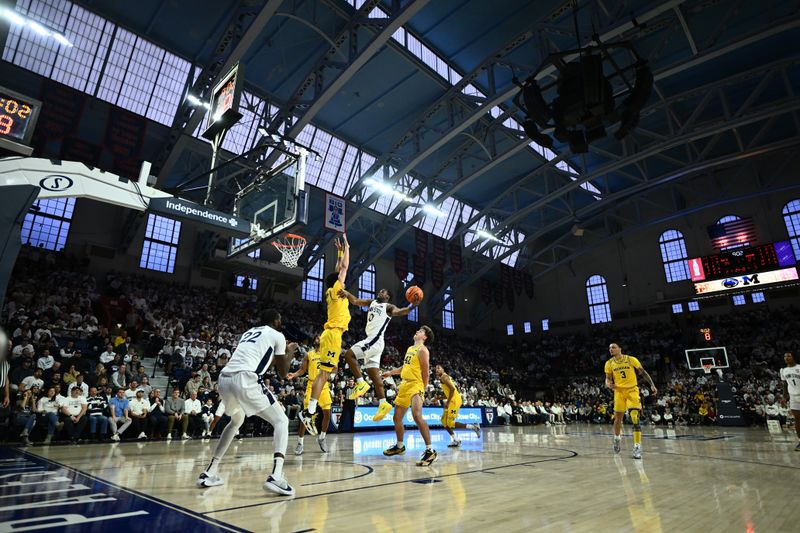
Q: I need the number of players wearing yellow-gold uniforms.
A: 5